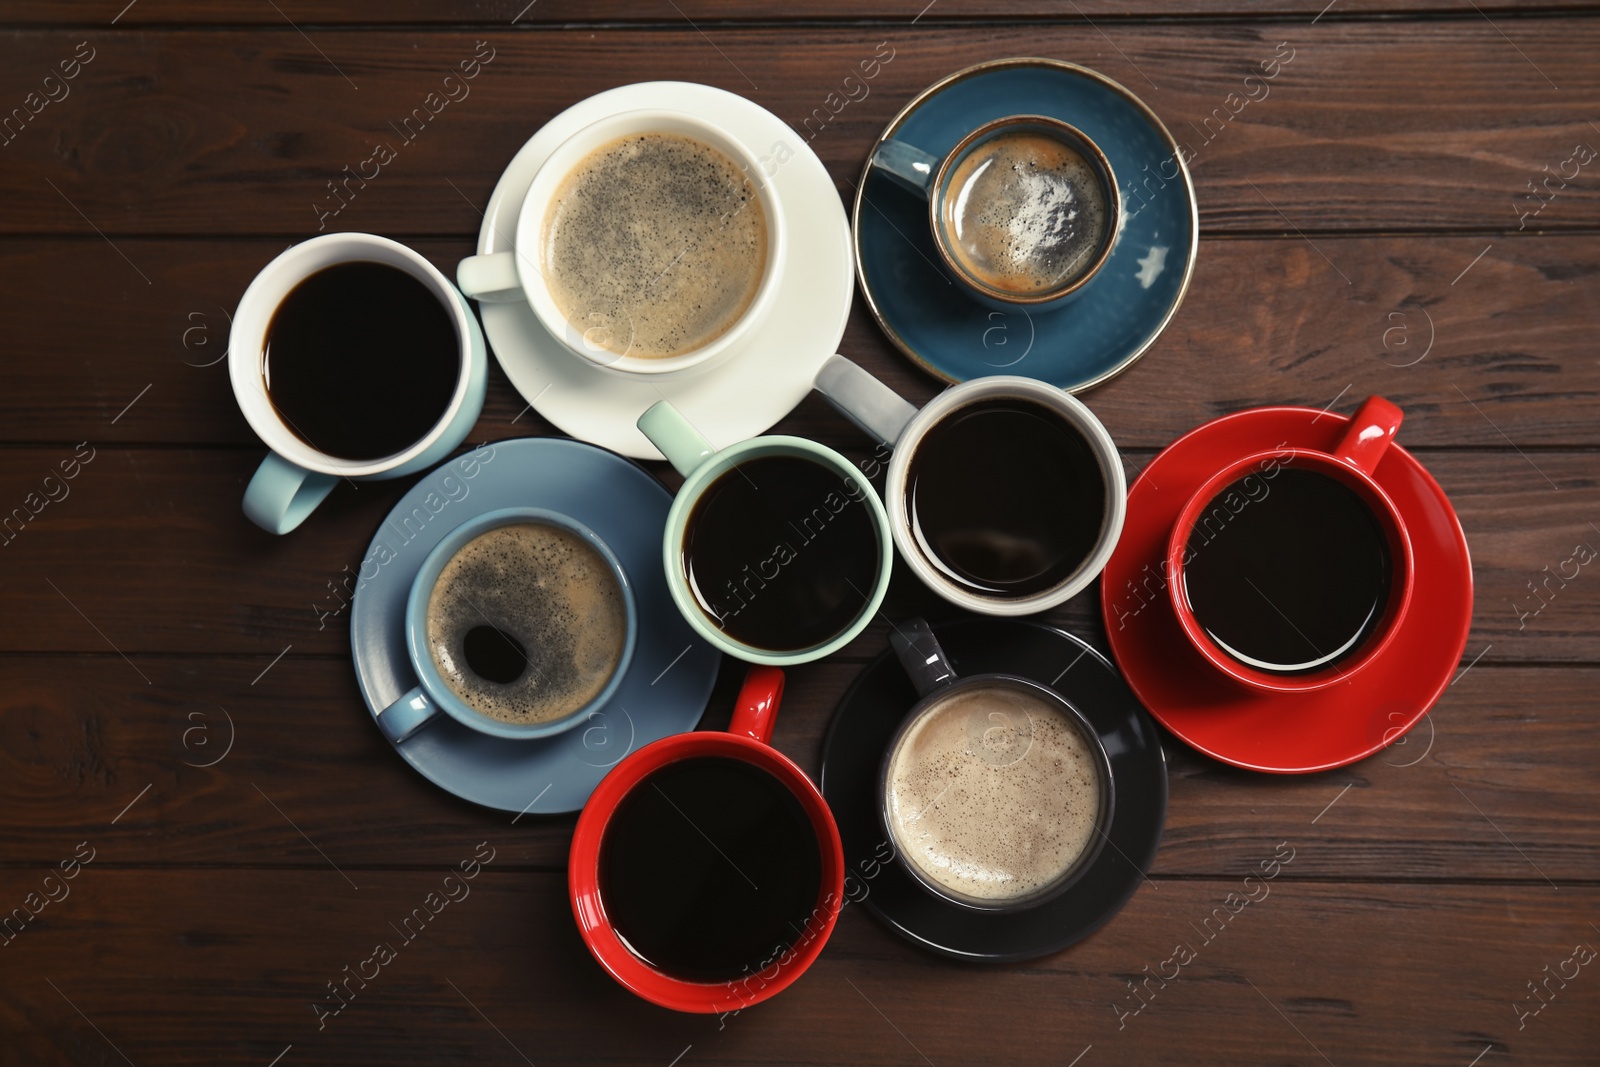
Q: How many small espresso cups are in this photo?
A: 1